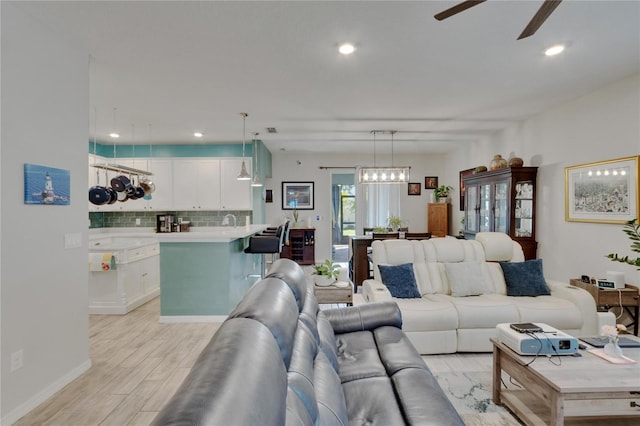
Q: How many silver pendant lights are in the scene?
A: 2